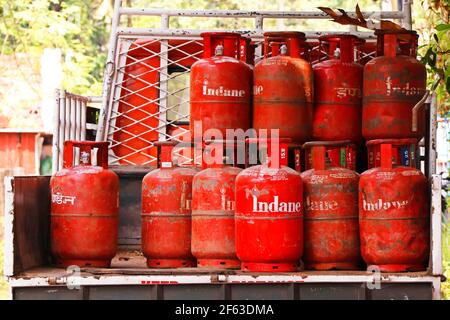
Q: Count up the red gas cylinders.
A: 10